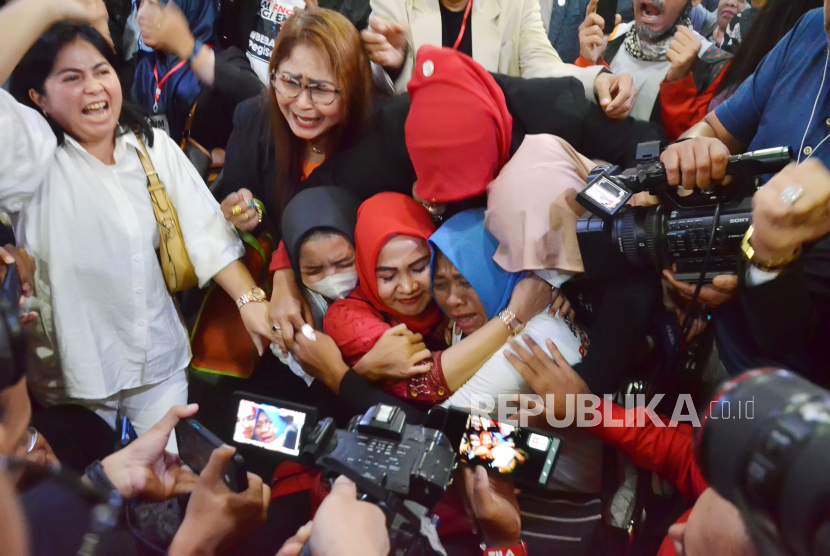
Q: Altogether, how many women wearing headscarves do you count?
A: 6